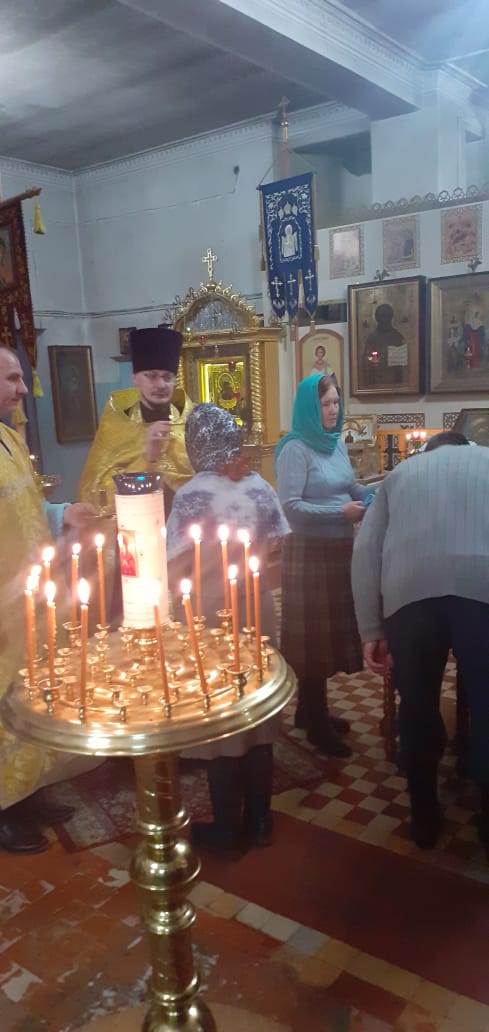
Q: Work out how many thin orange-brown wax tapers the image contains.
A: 14